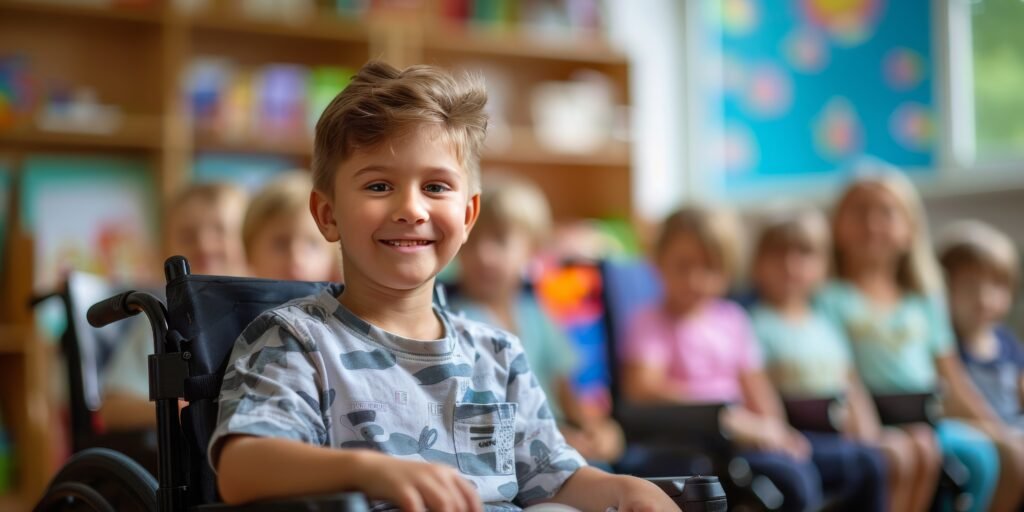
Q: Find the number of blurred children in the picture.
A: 7